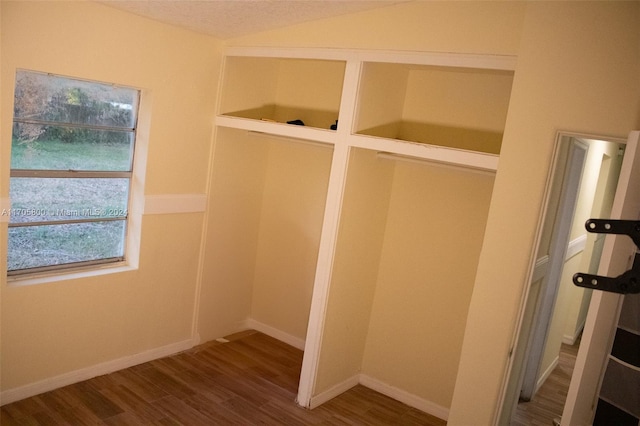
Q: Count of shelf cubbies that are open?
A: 2